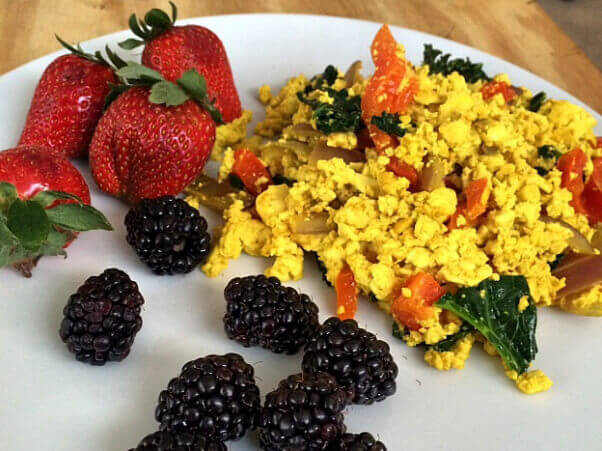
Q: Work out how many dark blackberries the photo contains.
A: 8